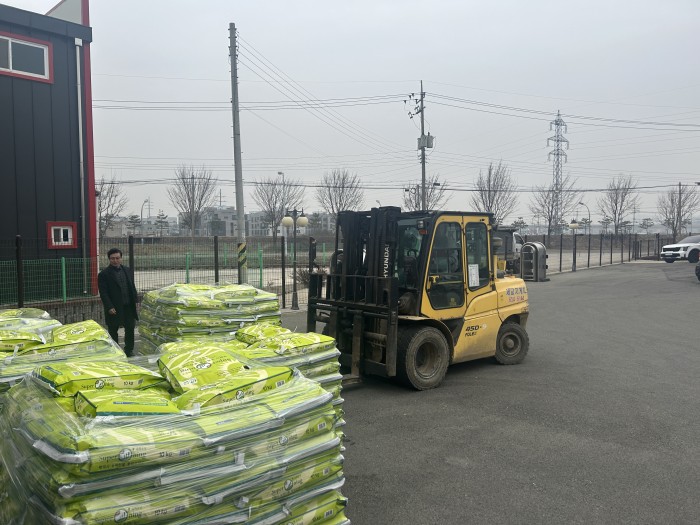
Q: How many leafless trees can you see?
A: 9